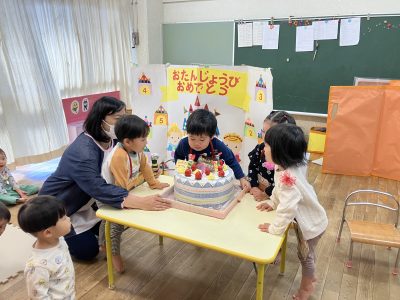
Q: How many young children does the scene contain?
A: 7